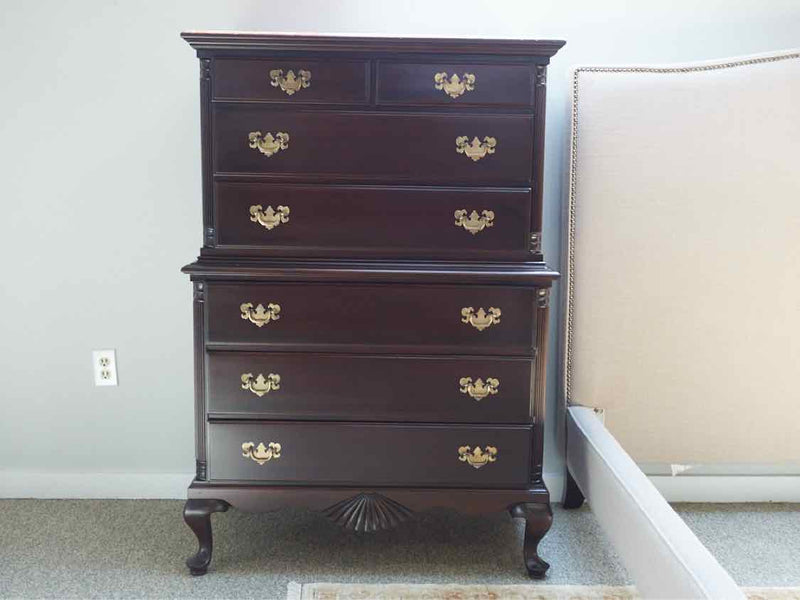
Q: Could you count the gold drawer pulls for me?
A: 12